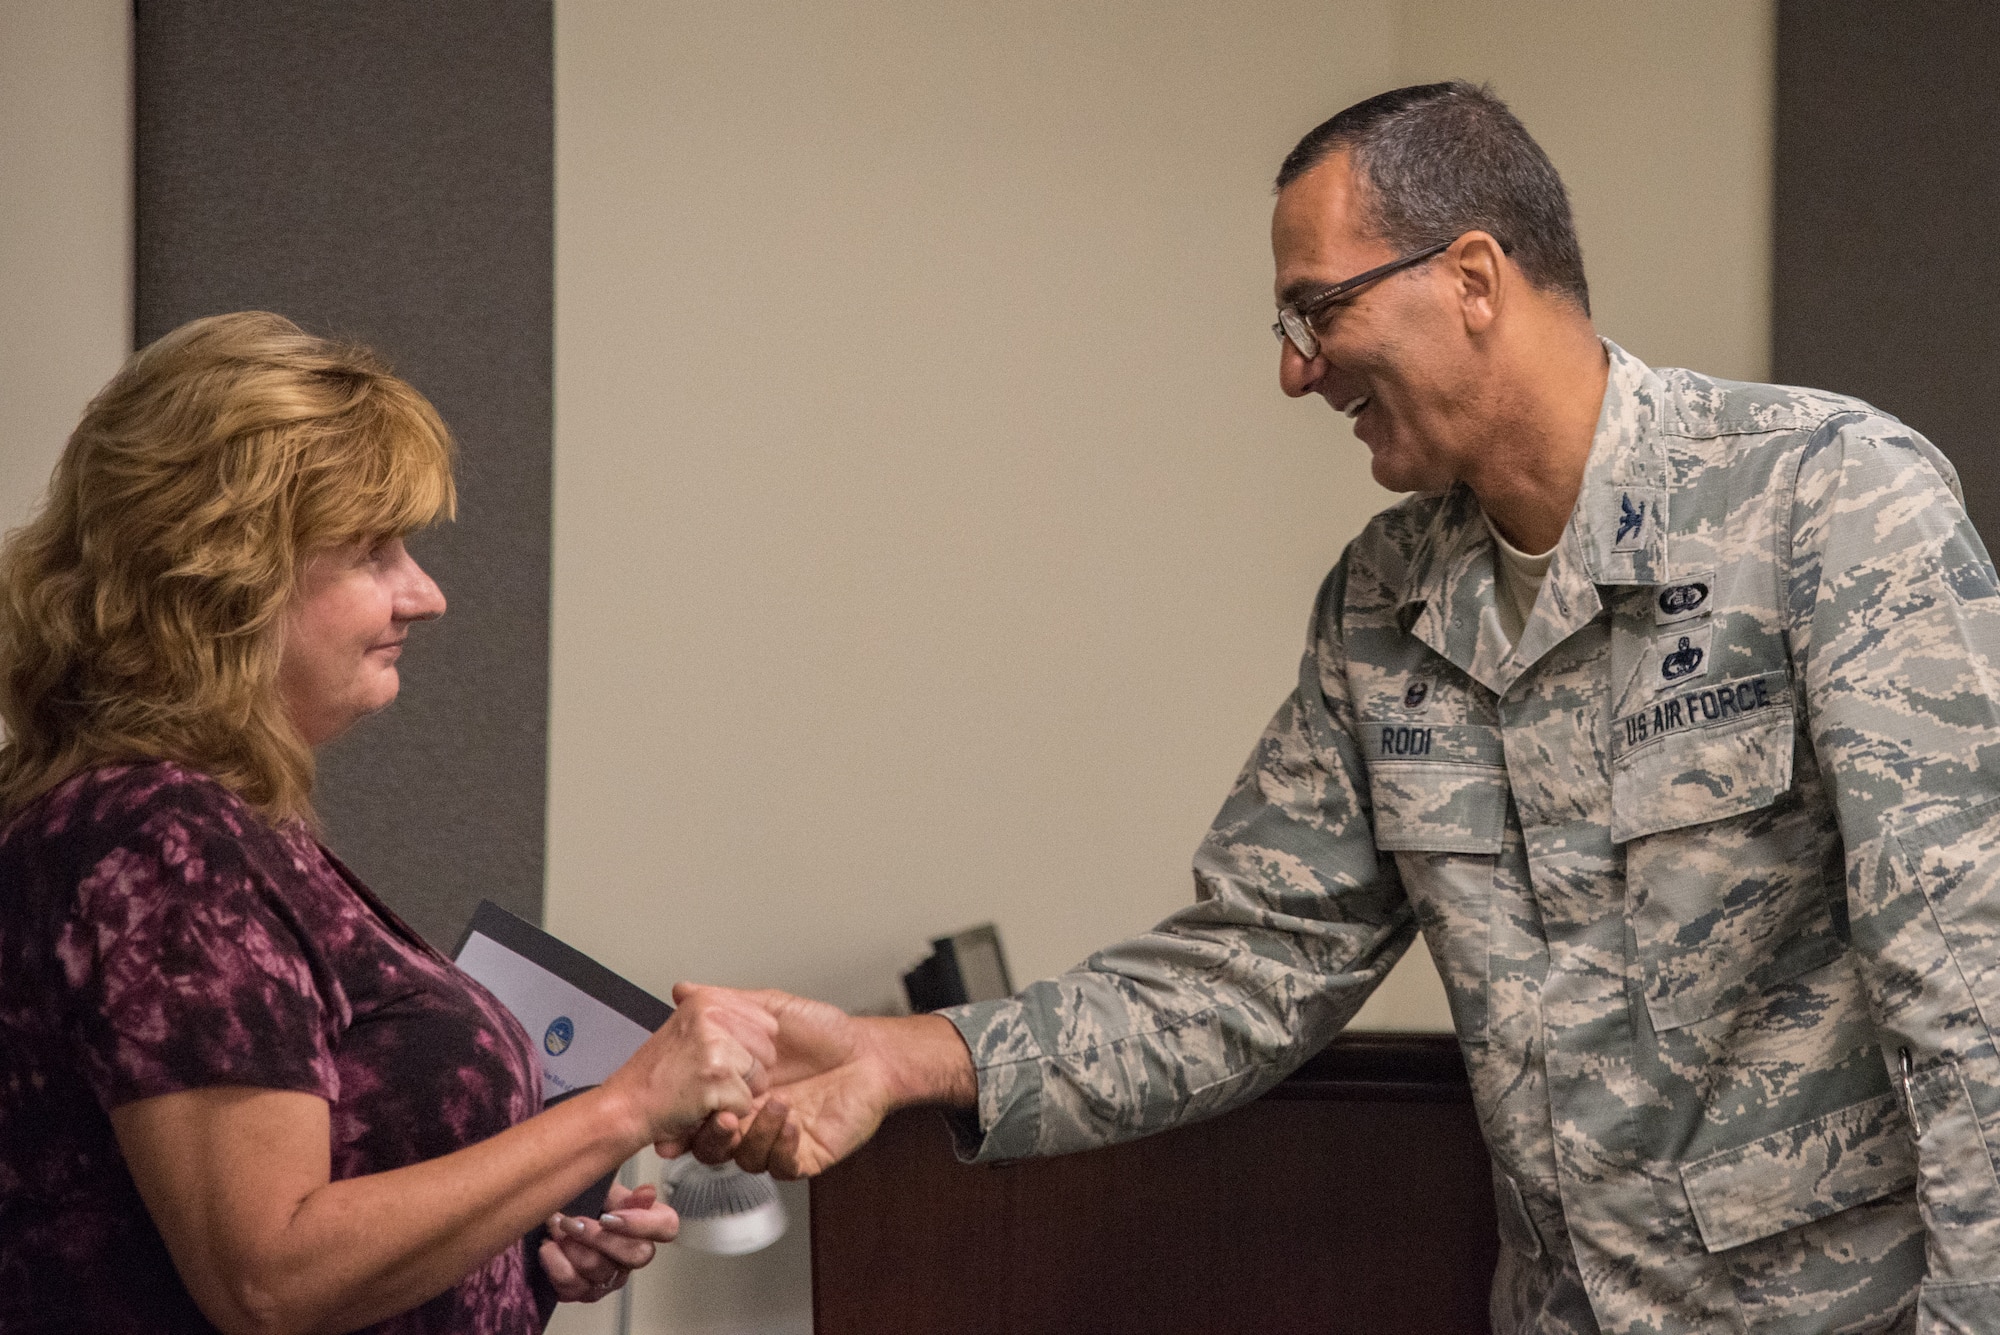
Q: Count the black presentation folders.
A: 1